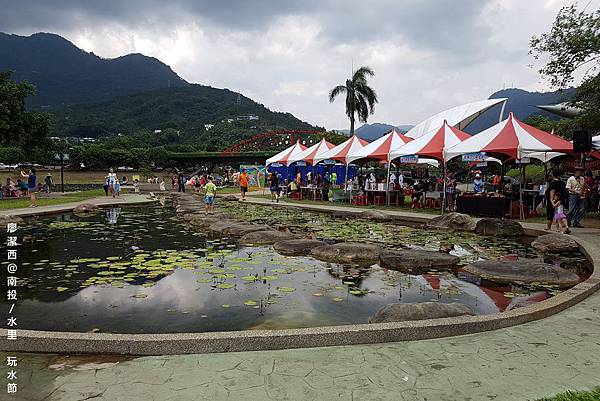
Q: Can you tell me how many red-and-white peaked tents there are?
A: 6